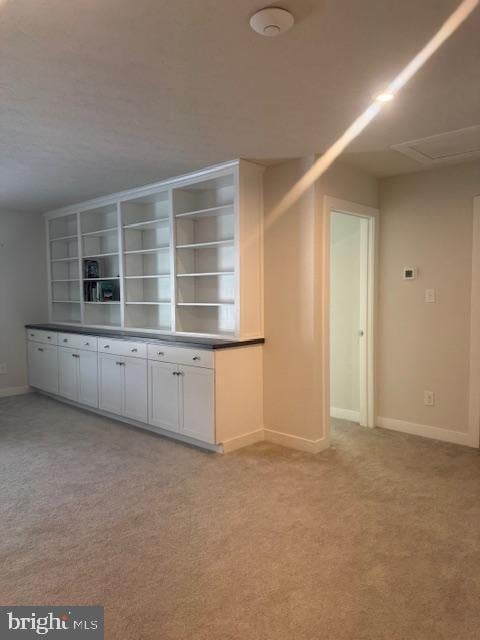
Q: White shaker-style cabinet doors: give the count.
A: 8